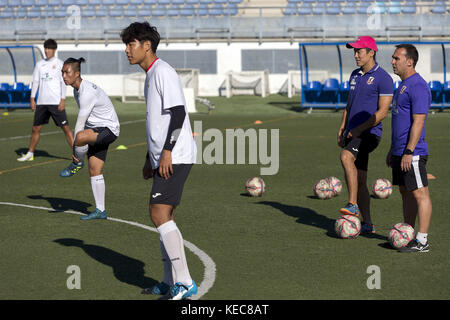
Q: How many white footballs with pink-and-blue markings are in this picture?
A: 6